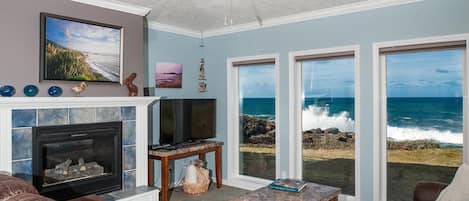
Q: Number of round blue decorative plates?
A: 3